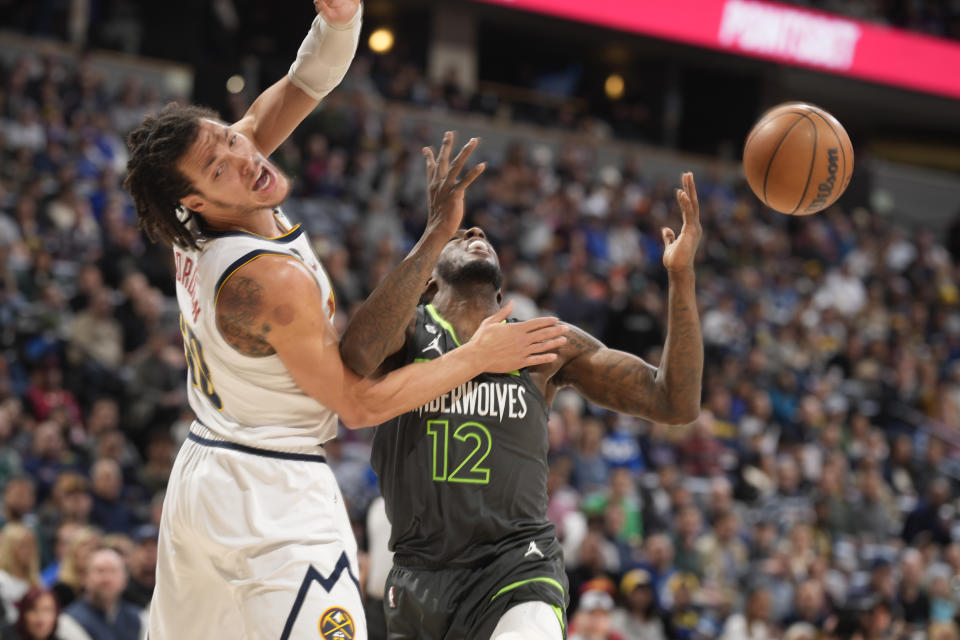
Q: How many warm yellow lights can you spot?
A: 2